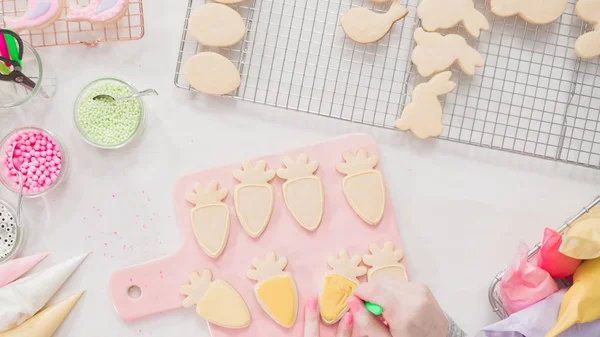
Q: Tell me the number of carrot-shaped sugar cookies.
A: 8